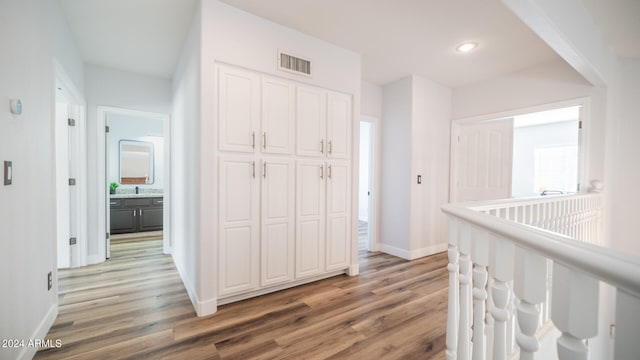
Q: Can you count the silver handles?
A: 12